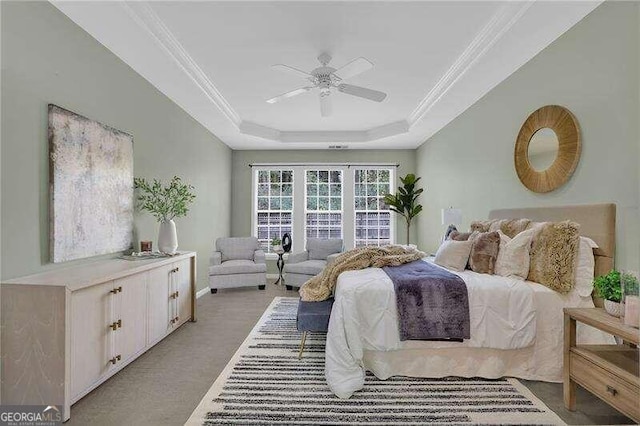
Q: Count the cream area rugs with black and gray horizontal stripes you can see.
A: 1